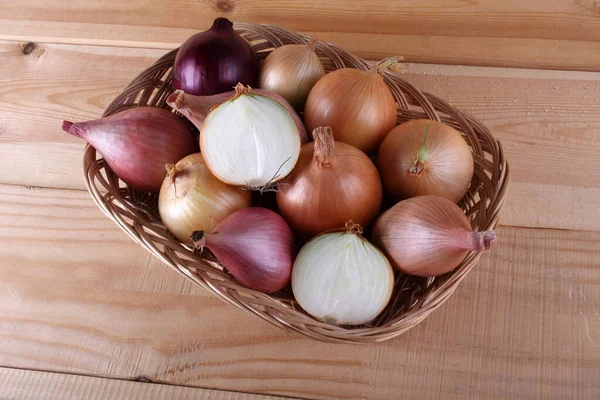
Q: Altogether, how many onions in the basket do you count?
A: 12